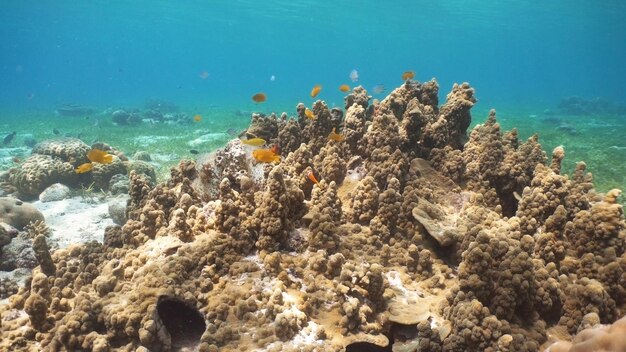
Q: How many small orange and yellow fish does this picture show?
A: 12